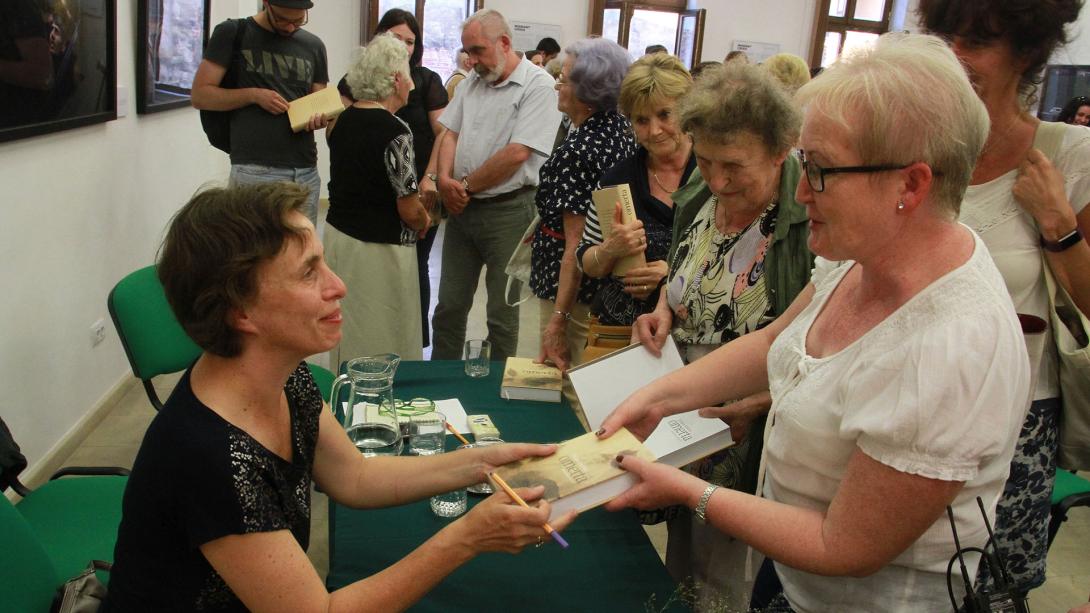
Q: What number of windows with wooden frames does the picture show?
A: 3